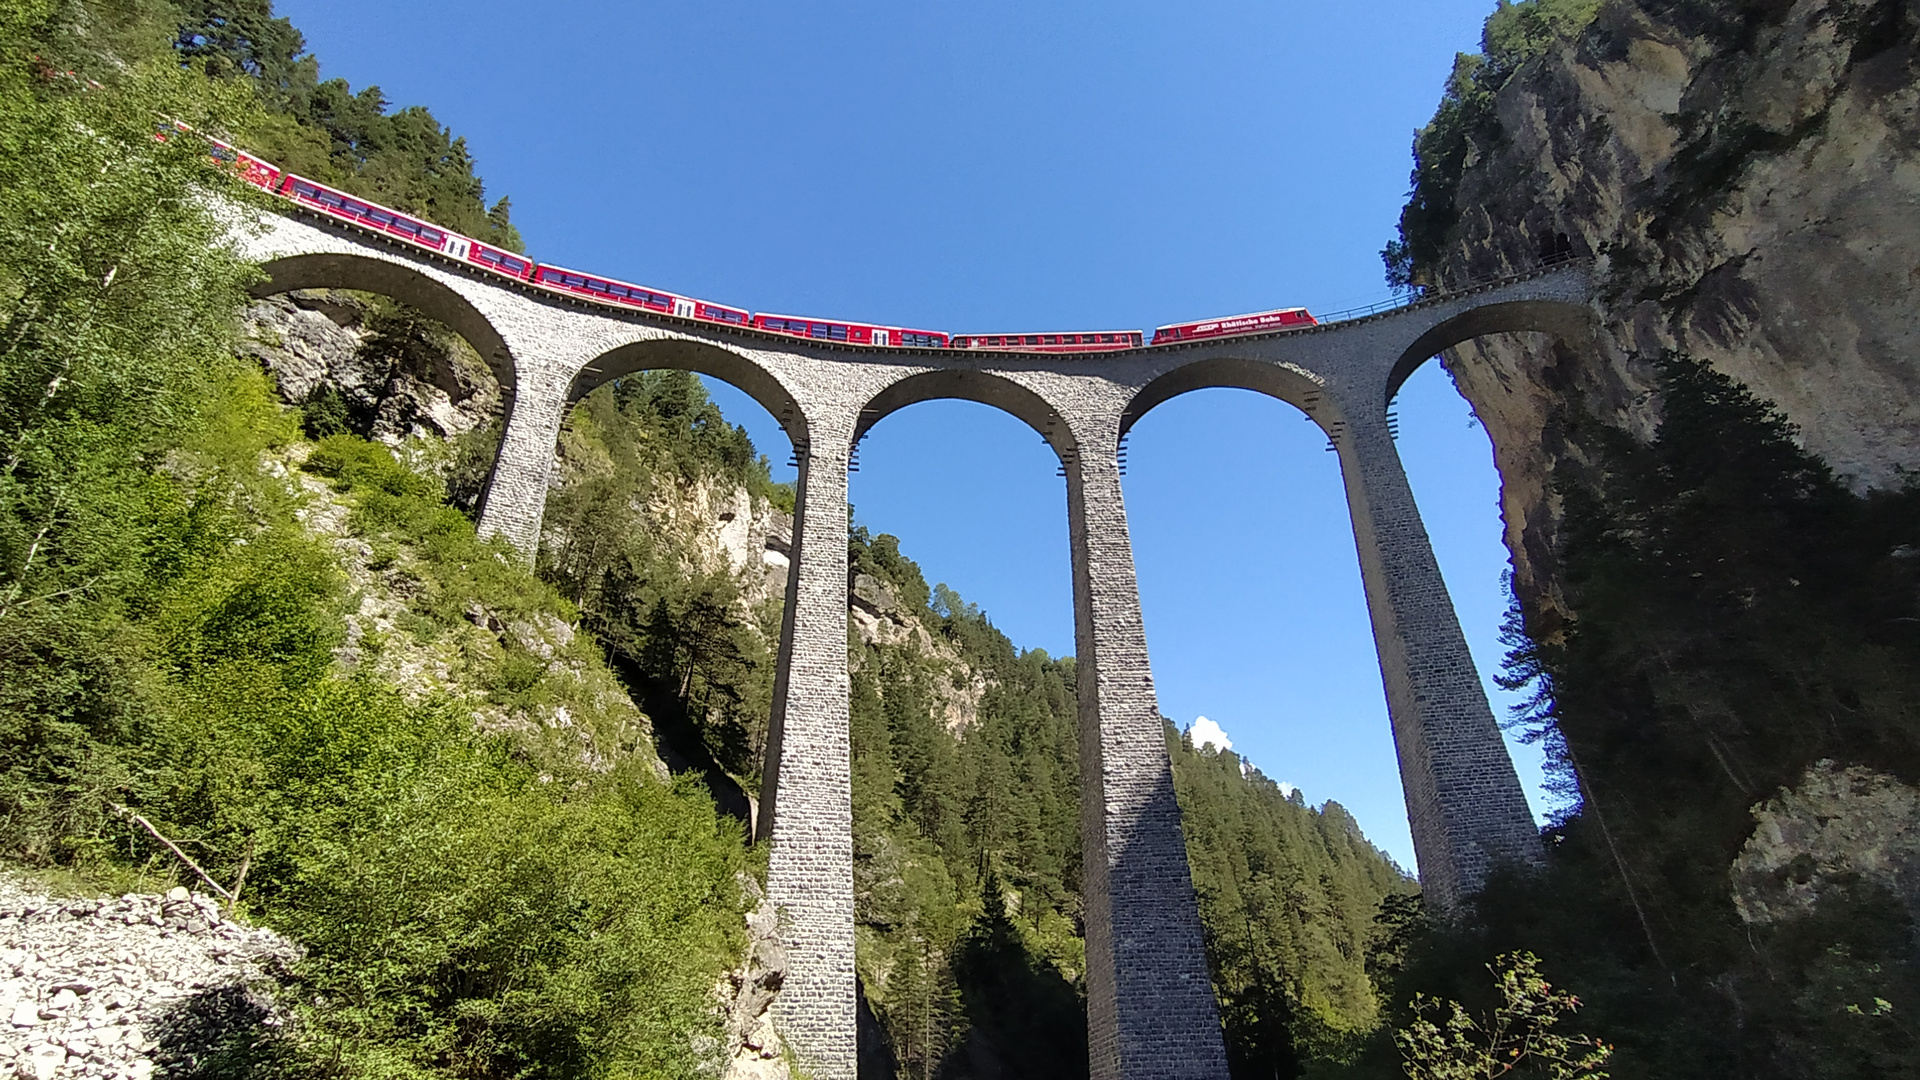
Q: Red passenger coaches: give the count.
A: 5